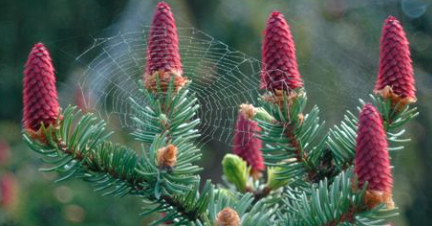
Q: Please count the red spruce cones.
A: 6